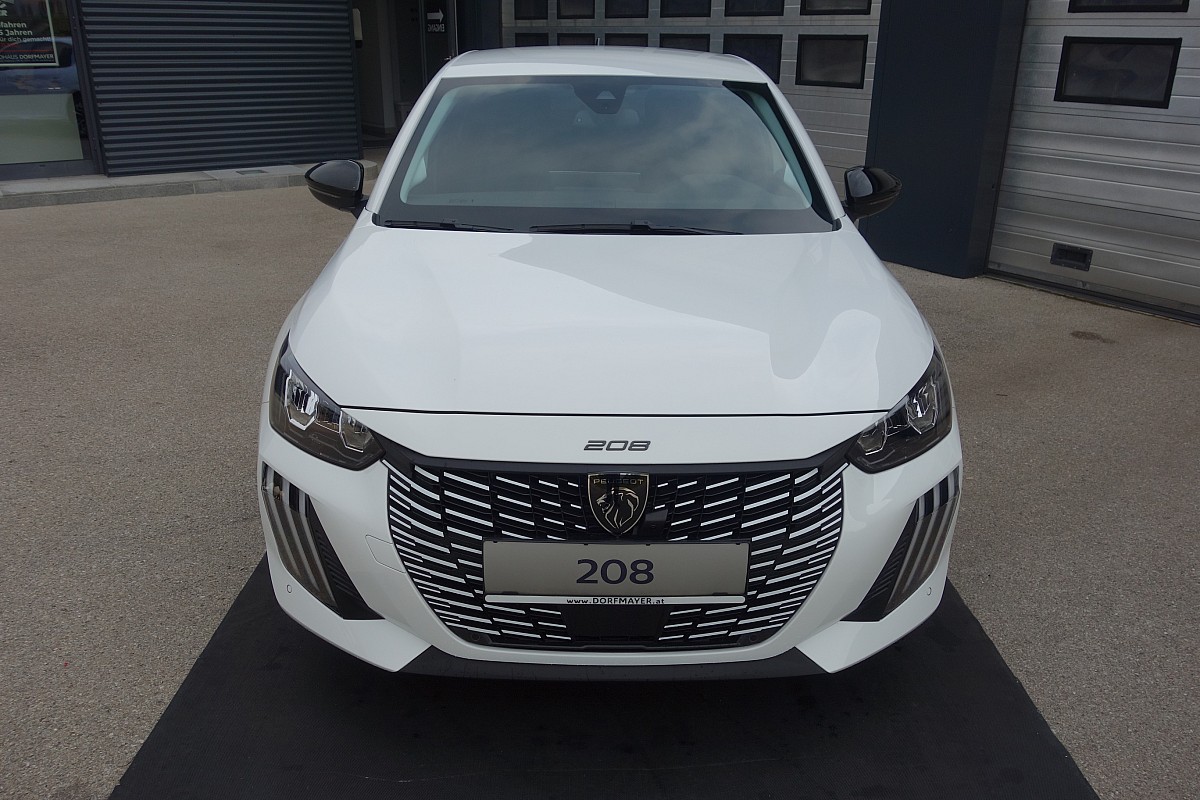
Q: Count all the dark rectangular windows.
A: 14